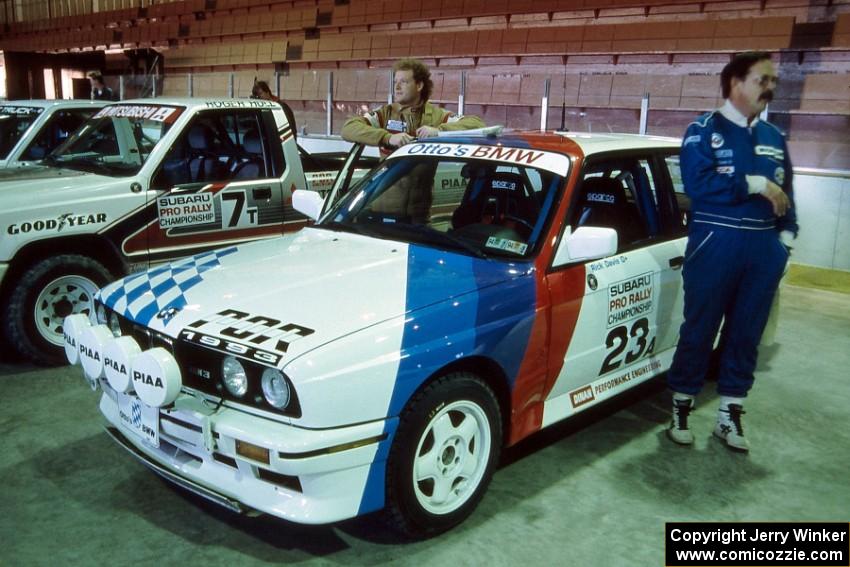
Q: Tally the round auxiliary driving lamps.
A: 4